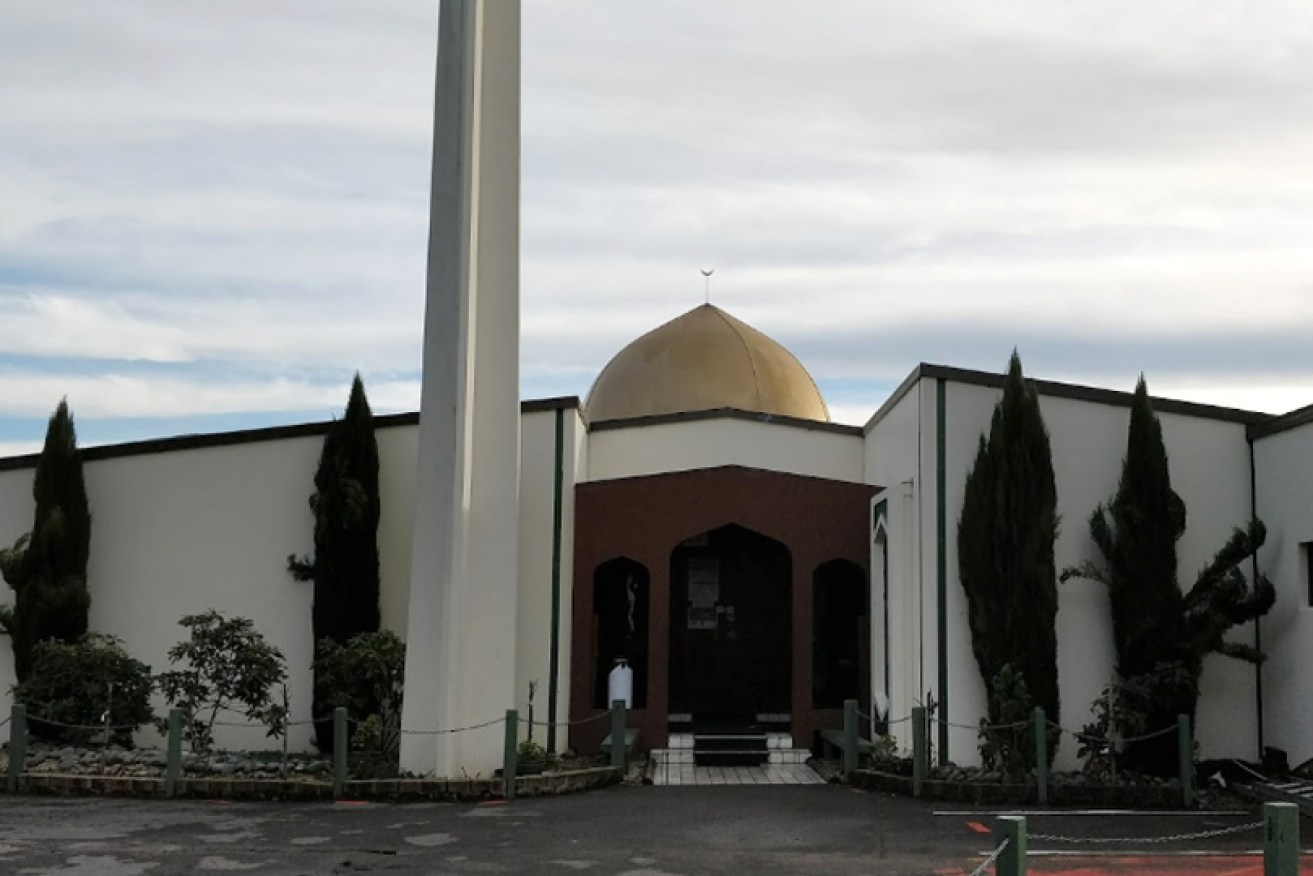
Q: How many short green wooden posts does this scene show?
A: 11